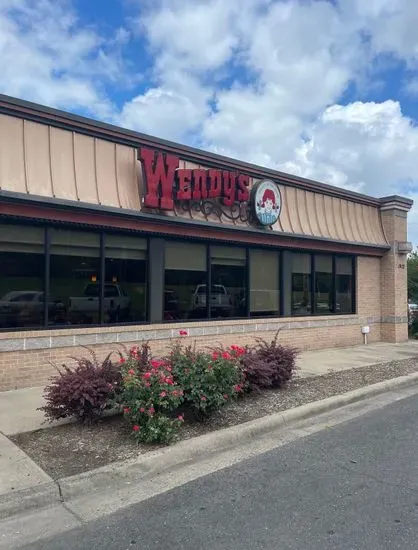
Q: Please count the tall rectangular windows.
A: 9